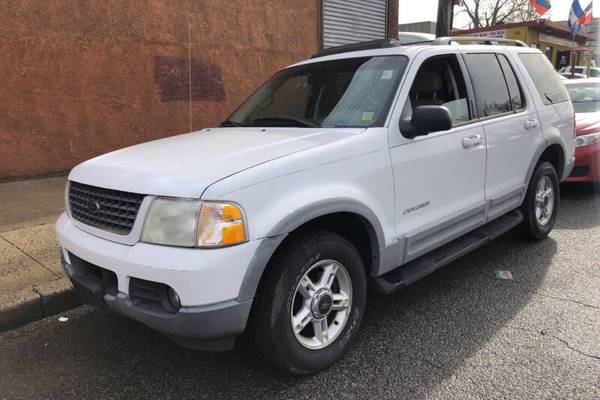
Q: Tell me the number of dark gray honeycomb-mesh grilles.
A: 1